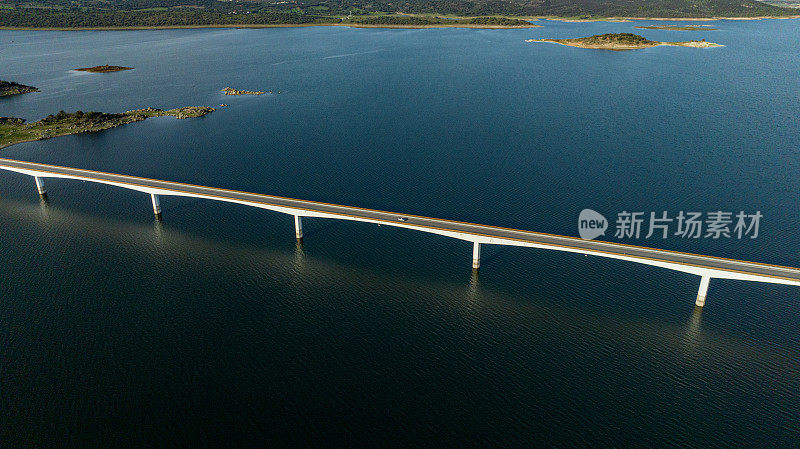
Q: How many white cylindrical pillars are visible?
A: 5